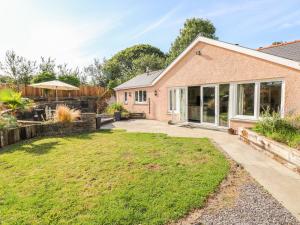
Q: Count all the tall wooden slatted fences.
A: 1